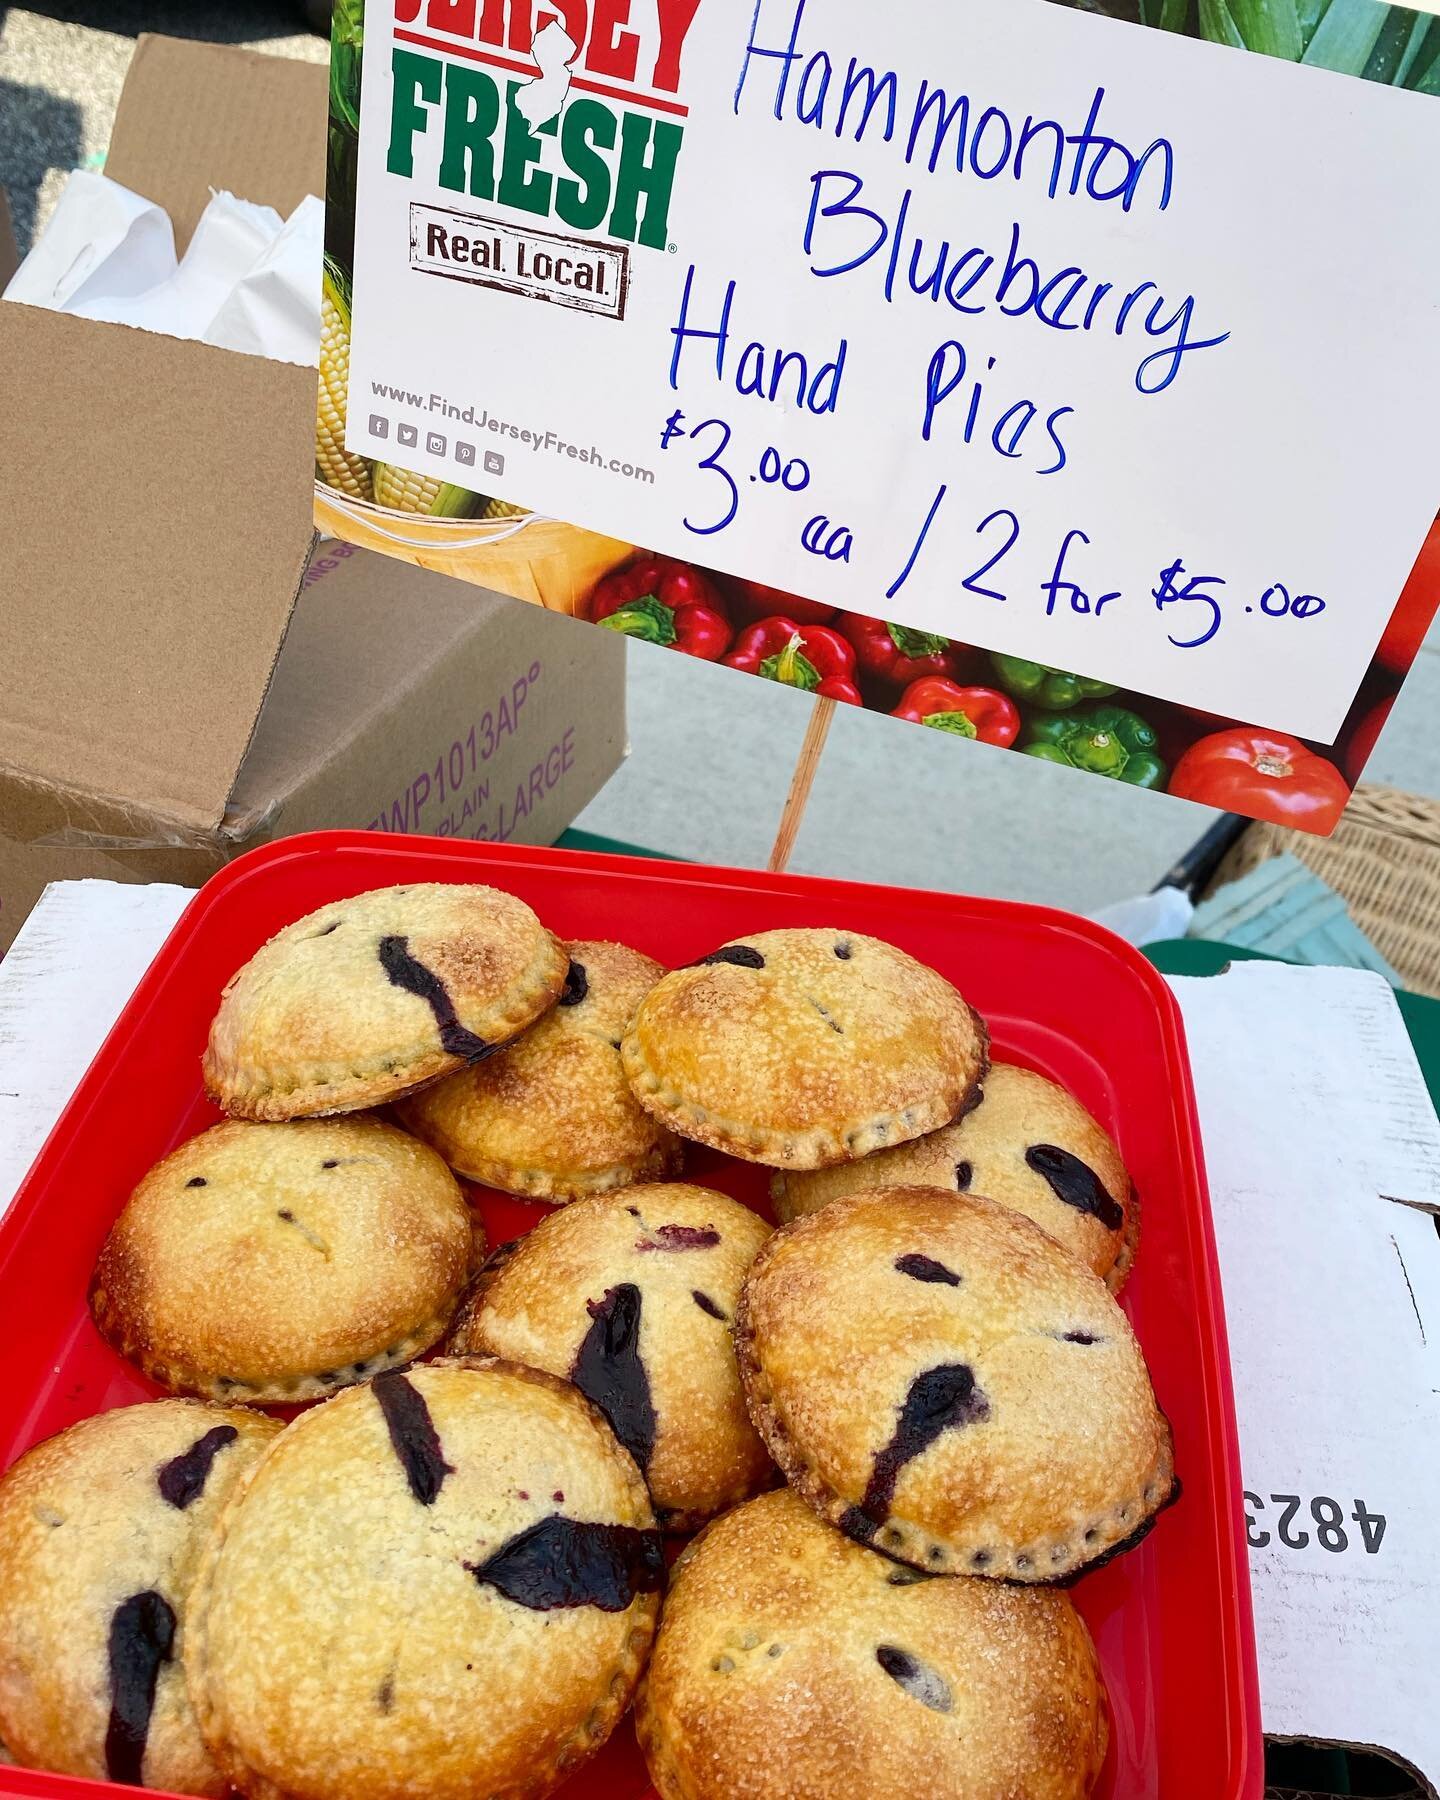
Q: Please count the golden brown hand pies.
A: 10